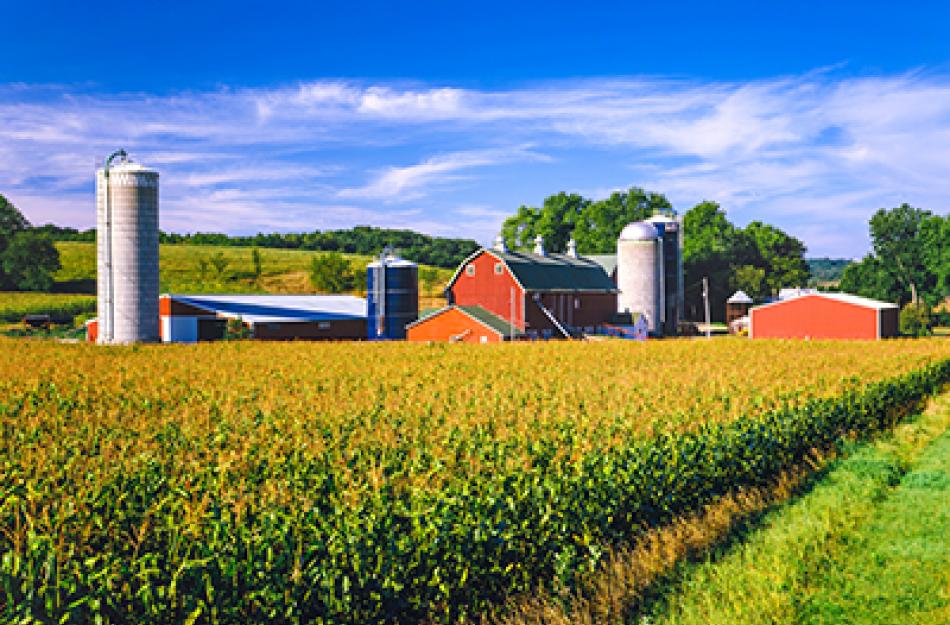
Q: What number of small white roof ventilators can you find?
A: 3